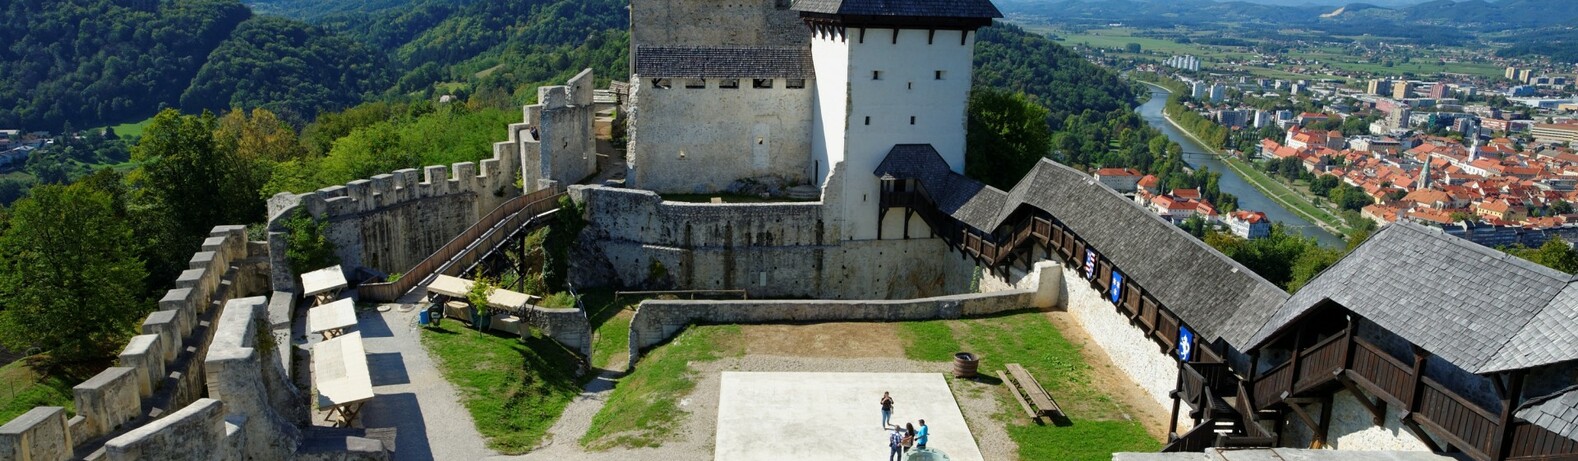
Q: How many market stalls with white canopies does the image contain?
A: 5